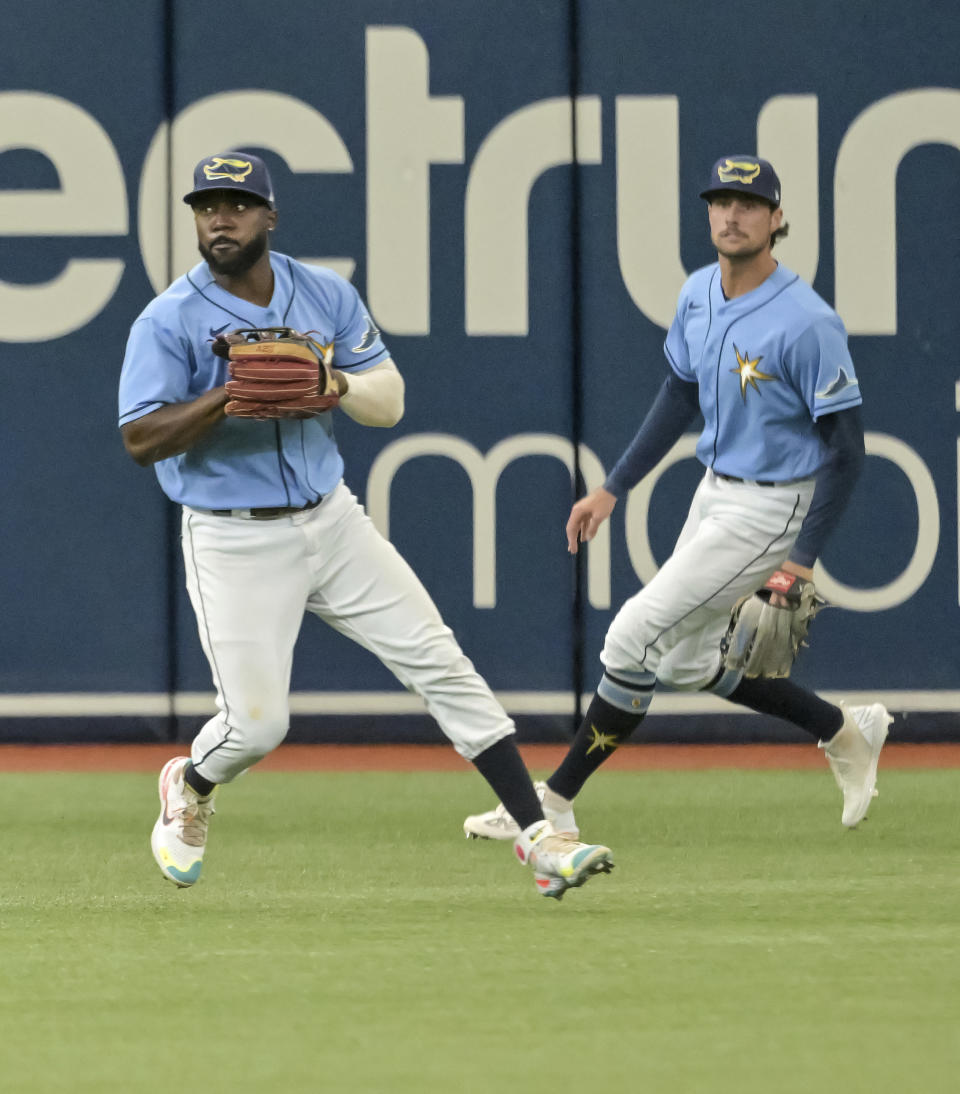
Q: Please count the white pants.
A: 2